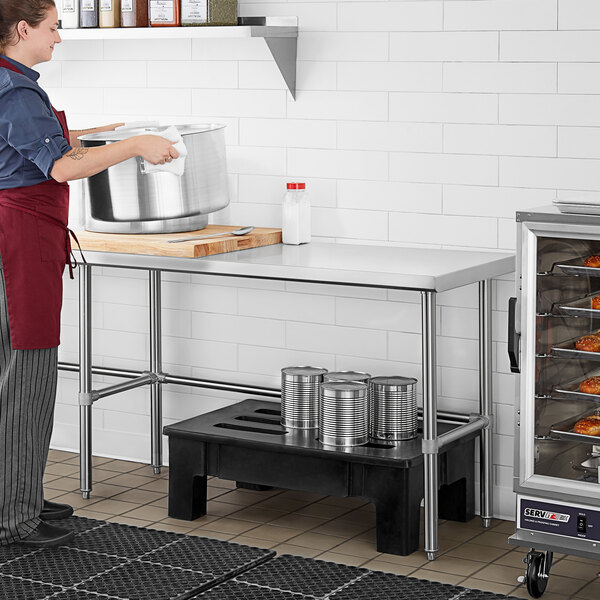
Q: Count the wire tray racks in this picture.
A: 5